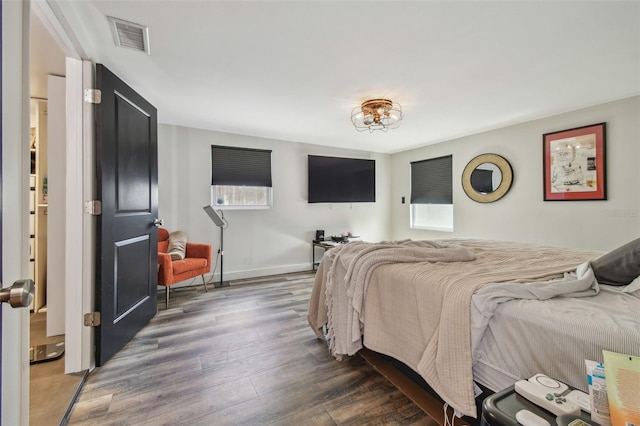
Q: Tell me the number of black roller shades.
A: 2